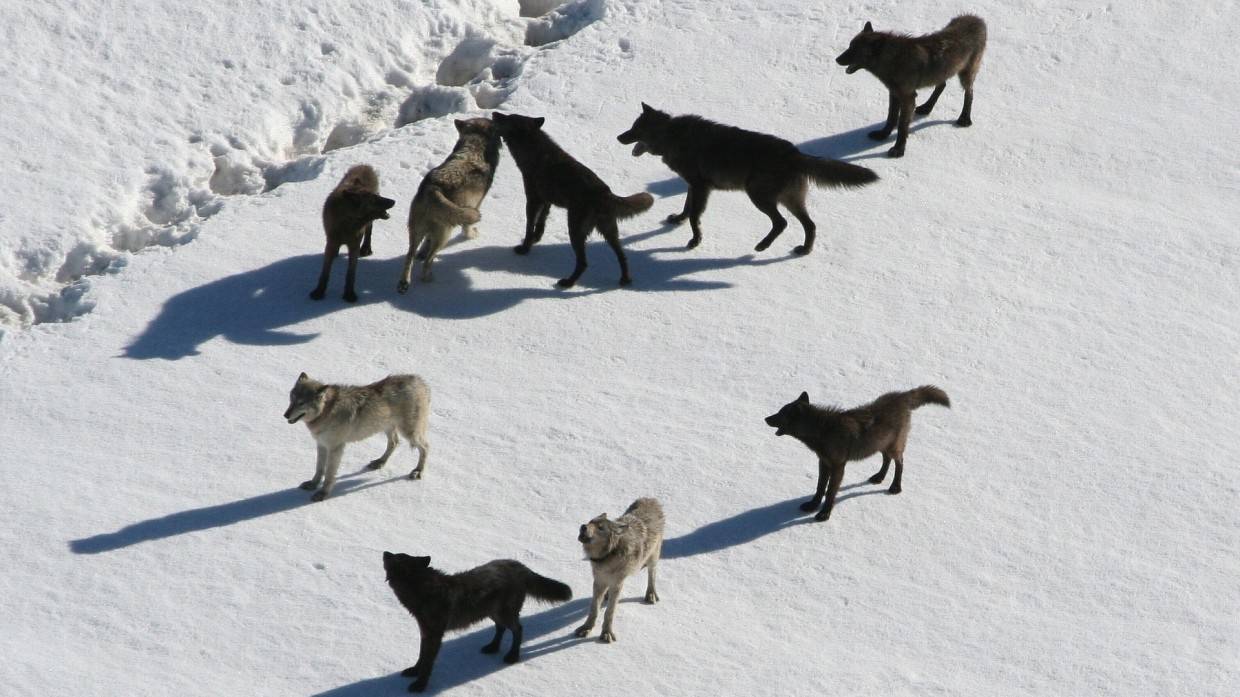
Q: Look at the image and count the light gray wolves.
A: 3